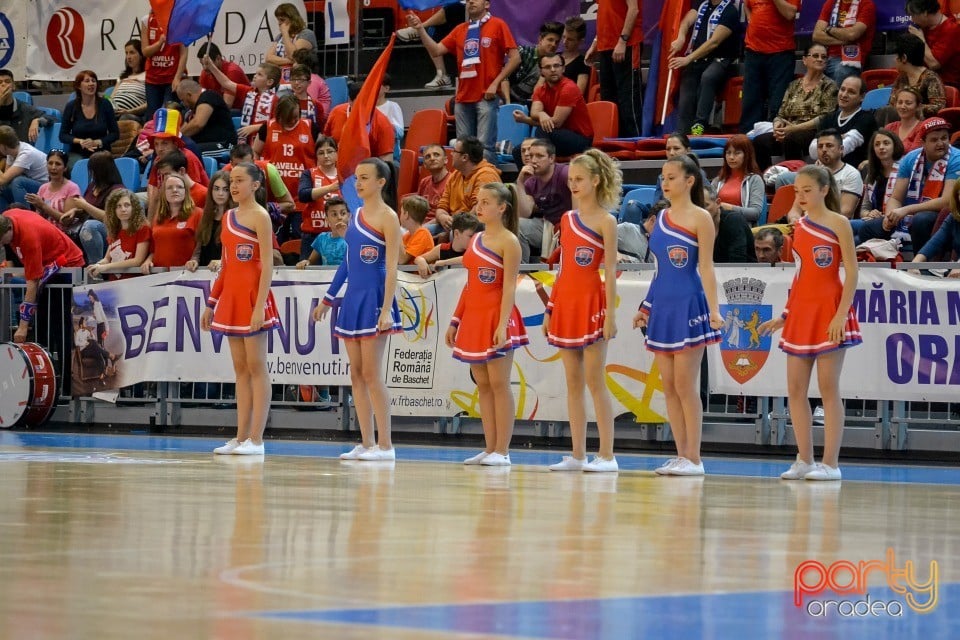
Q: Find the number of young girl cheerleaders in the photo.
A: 6